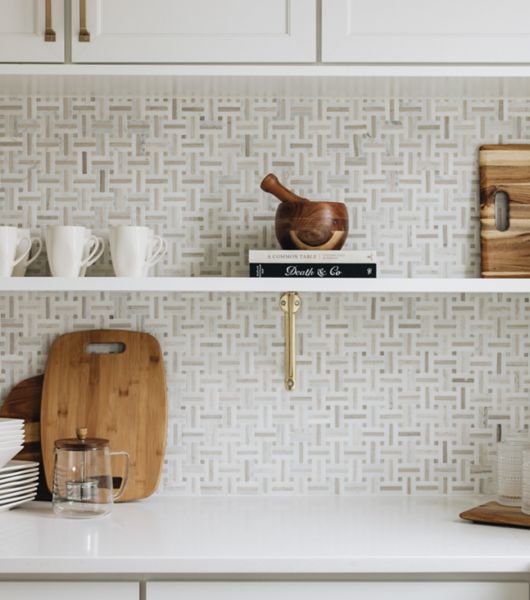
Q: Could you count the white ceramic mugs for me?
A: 6